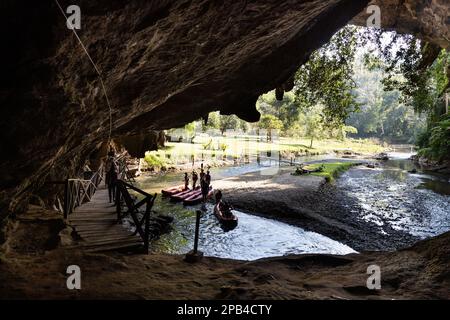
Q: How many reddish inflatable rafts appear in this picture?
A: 4